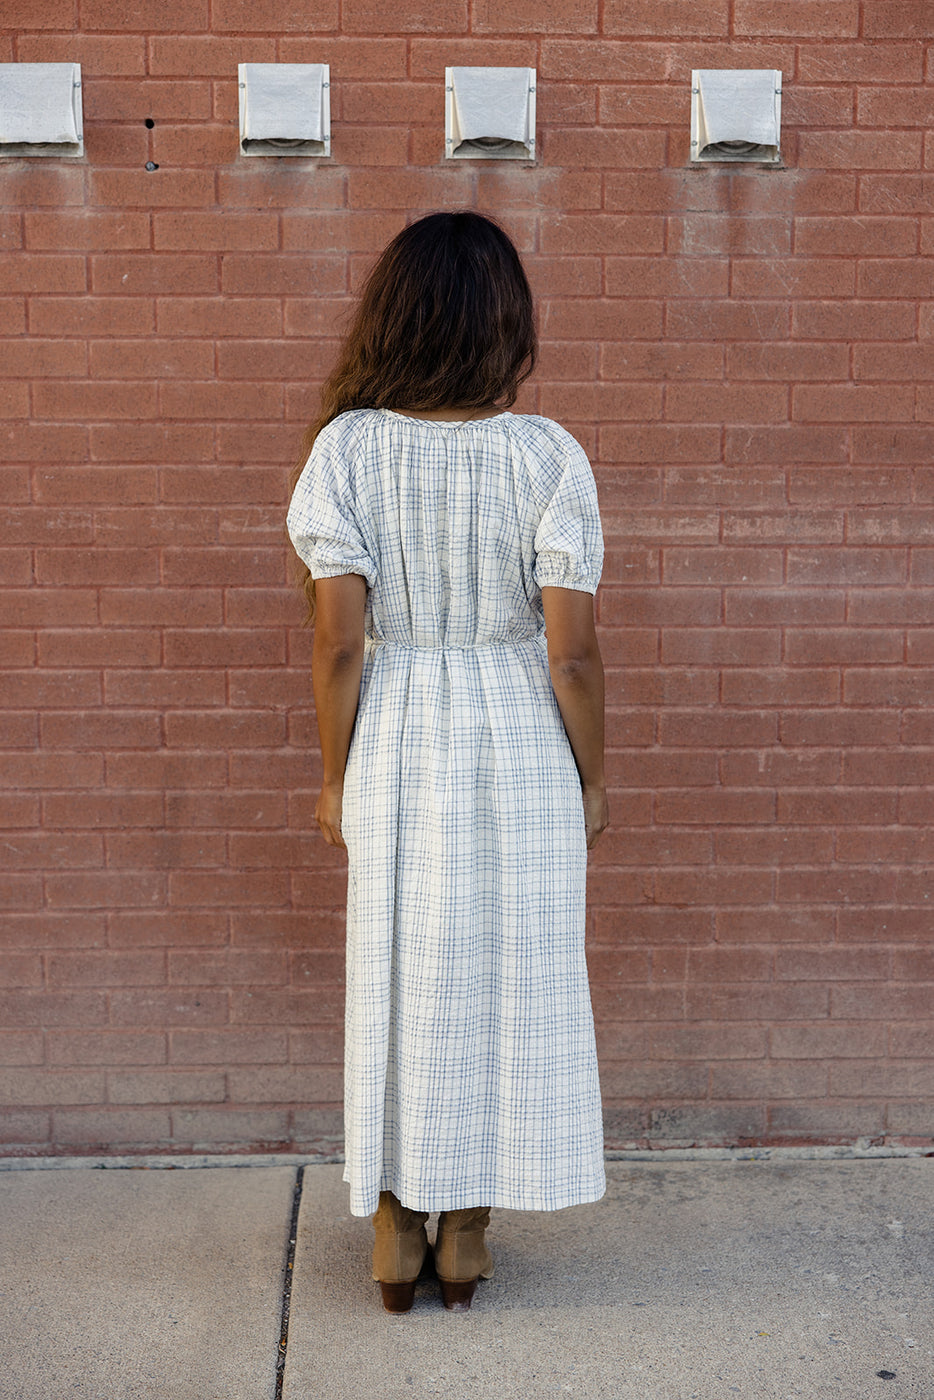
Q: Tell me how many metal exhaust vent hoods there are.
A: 4